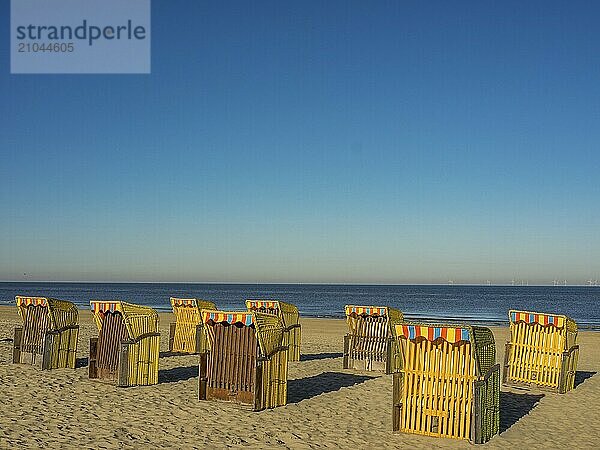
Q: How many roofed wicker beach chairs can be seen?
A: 8